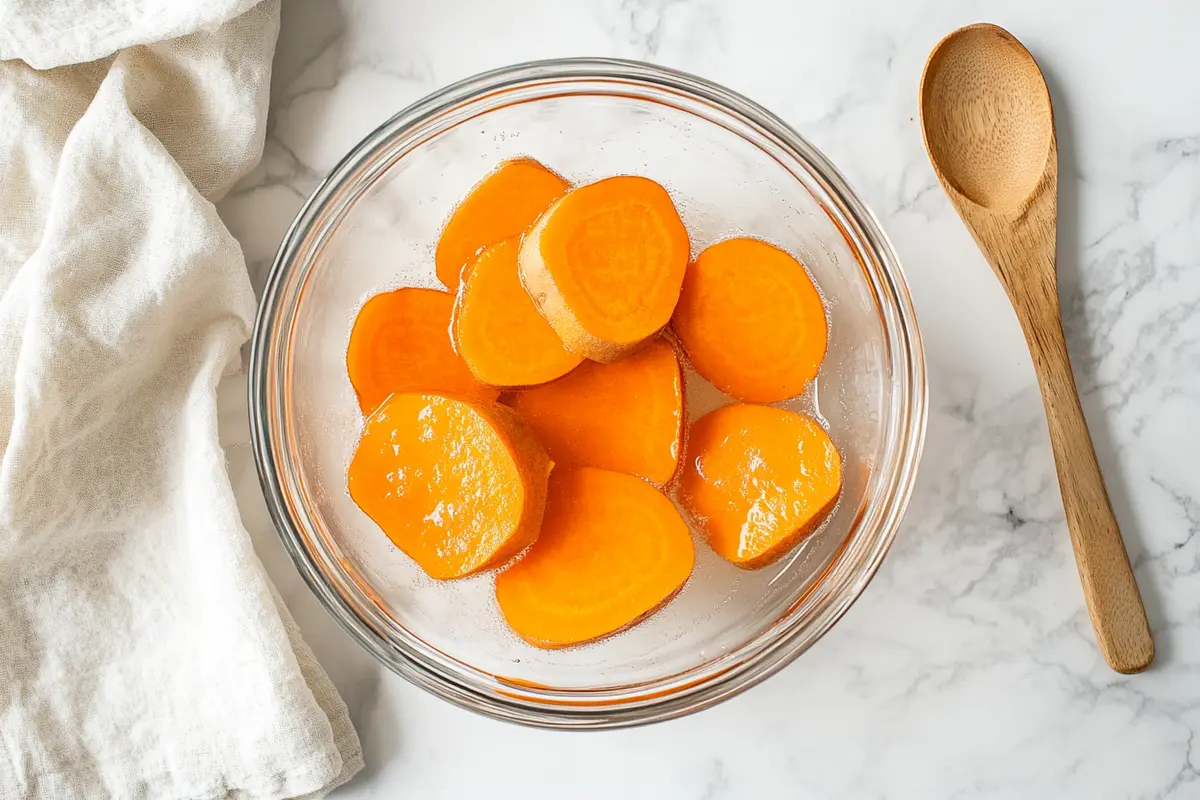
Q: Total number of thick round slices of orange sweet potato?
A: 9